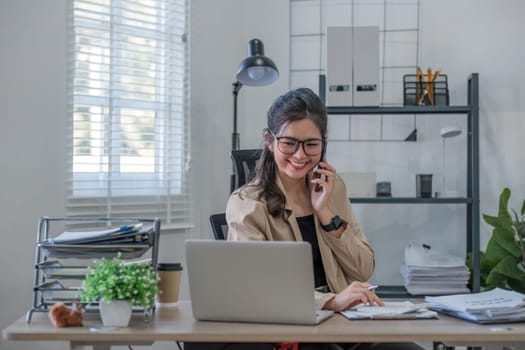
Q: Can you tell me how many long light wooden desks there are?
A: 1